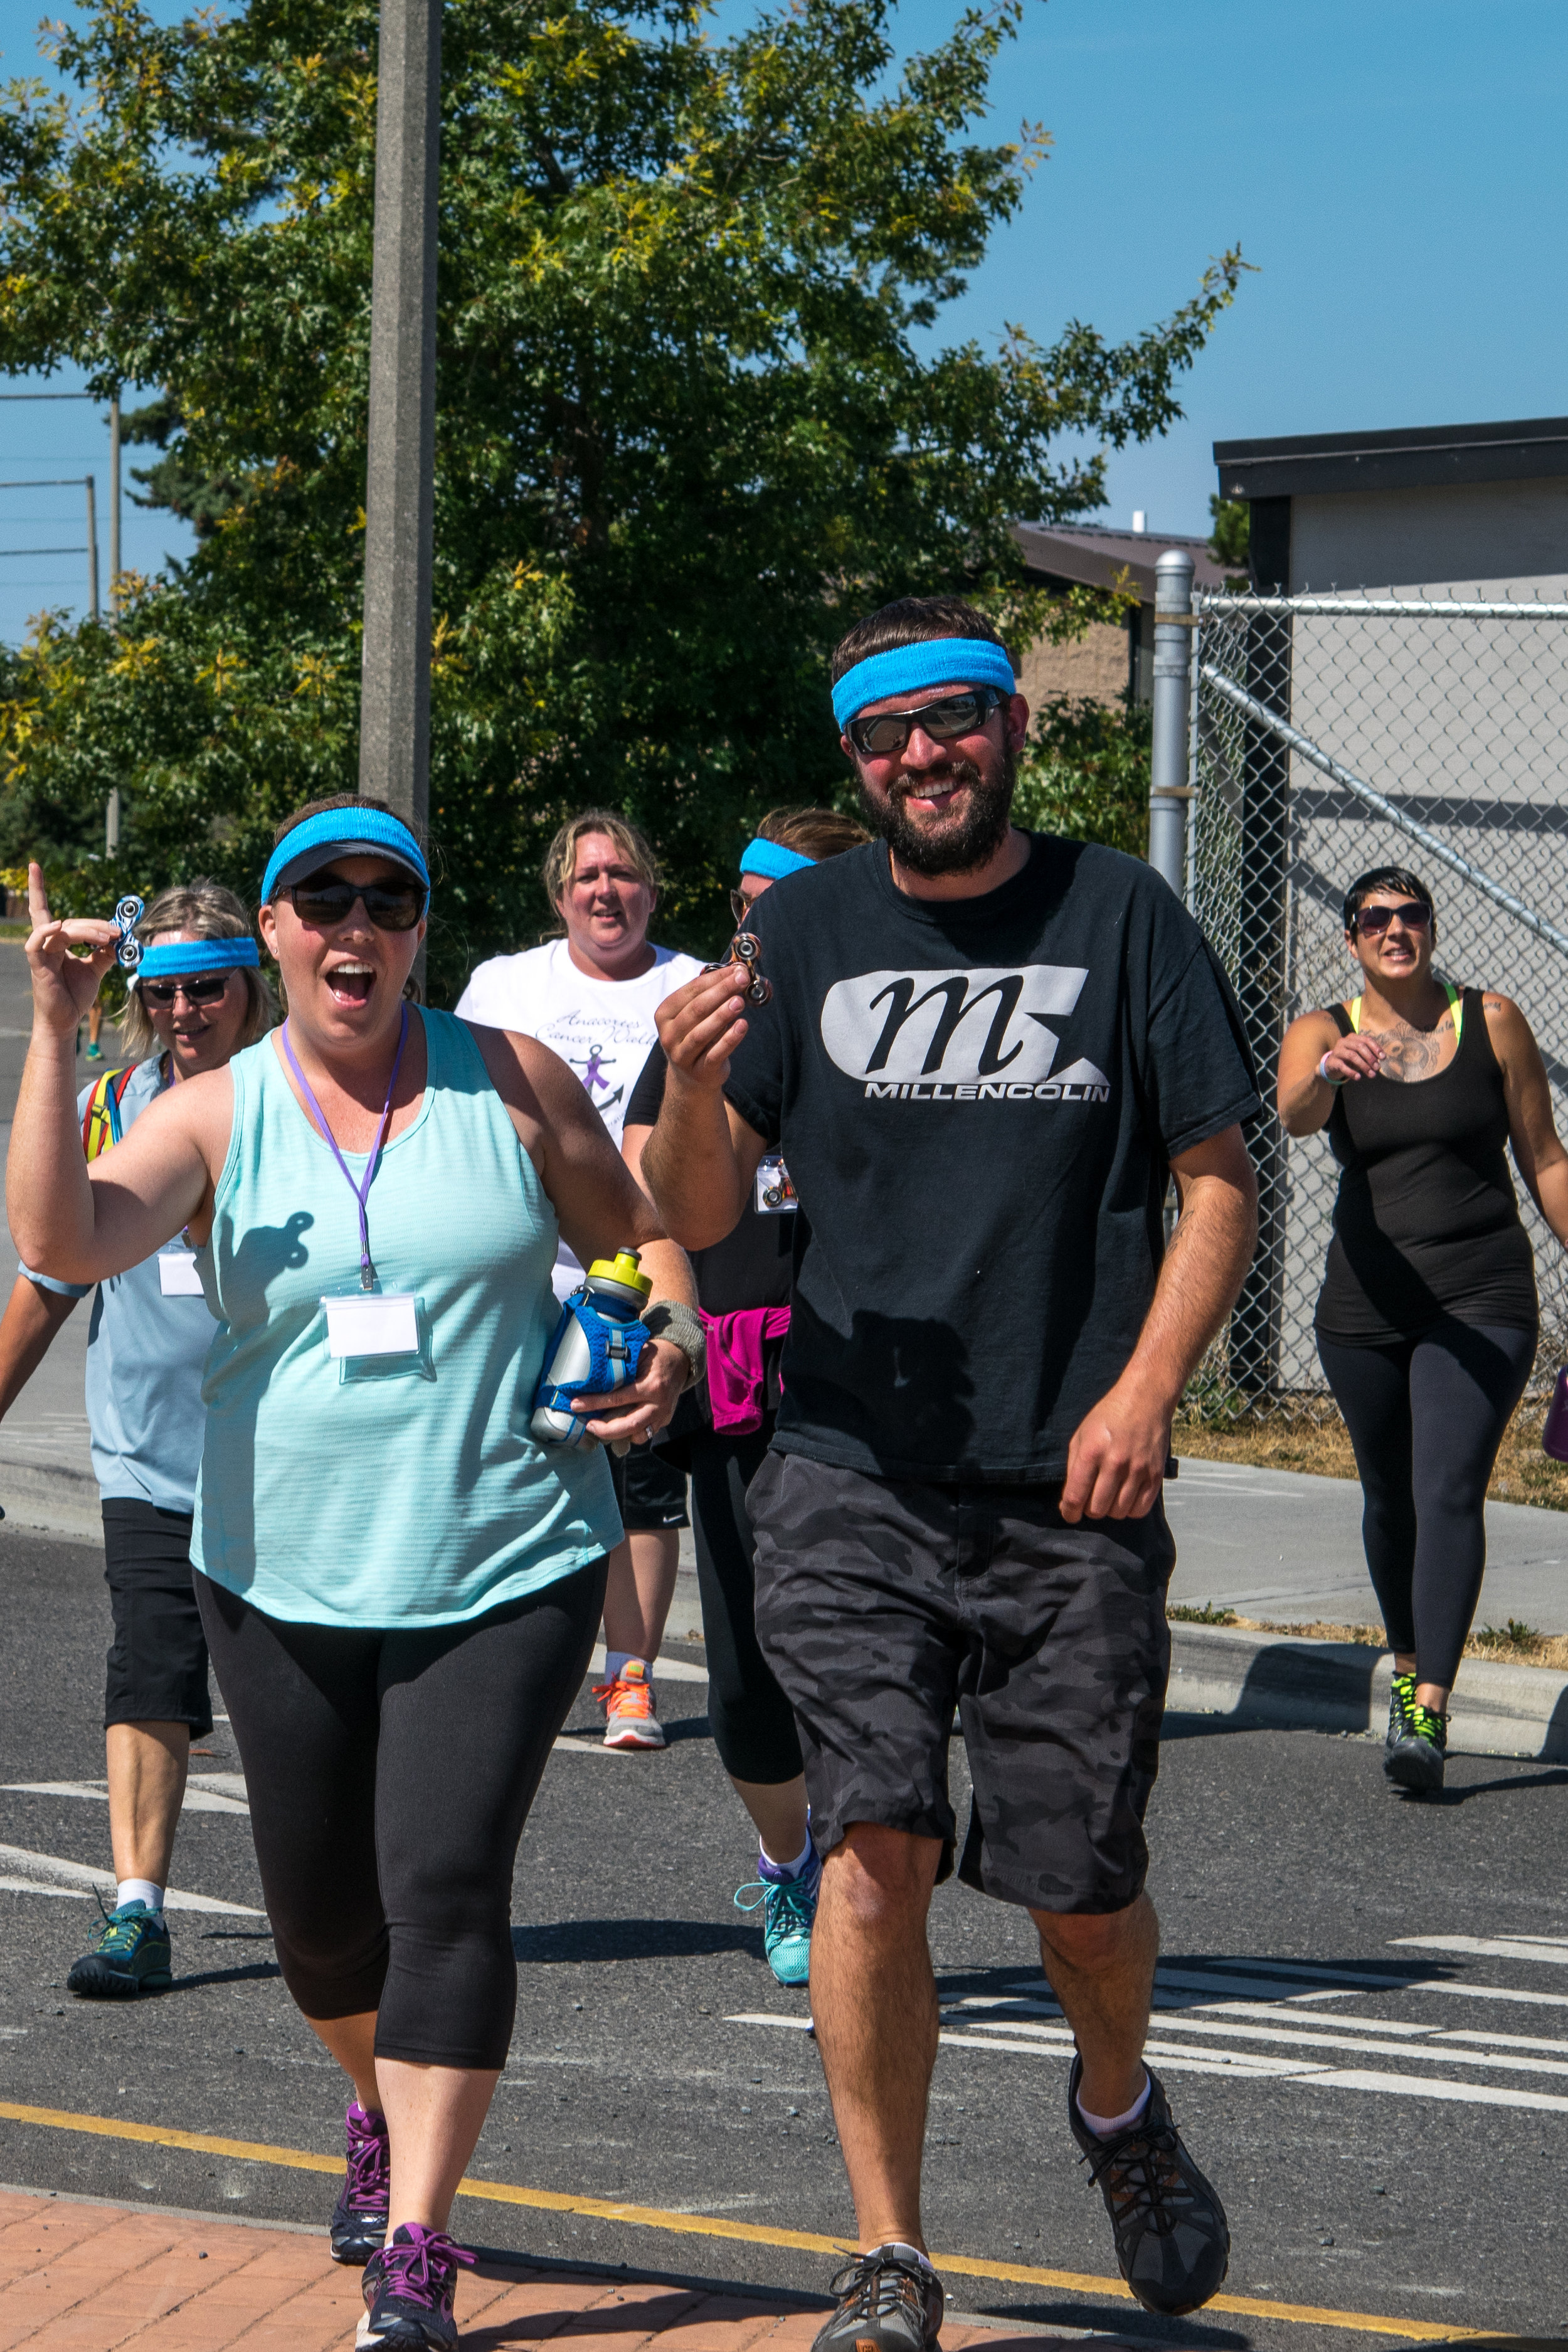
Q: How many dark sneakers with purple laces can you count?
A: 2